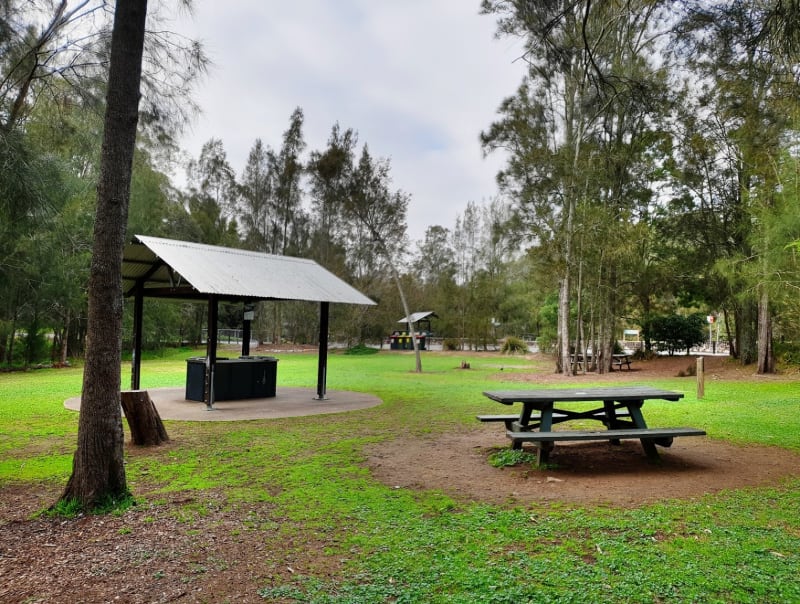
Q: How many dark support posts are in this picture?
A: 4